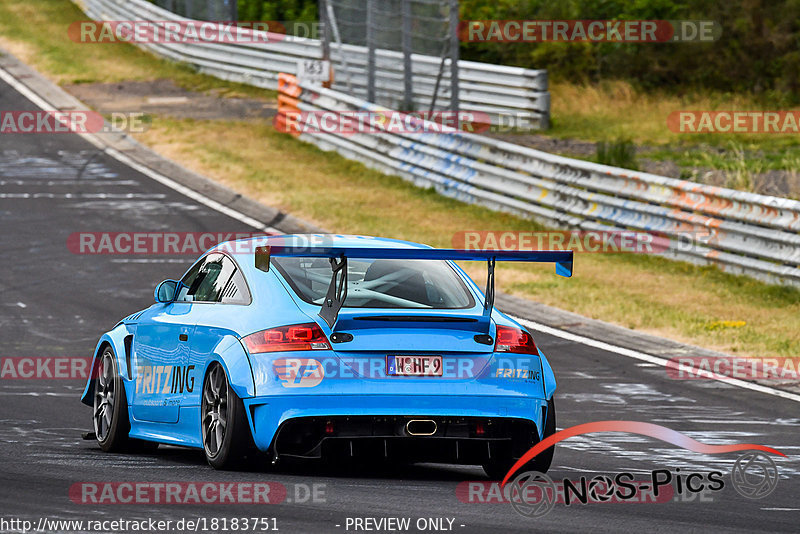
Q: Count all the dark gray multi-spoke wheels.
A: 2